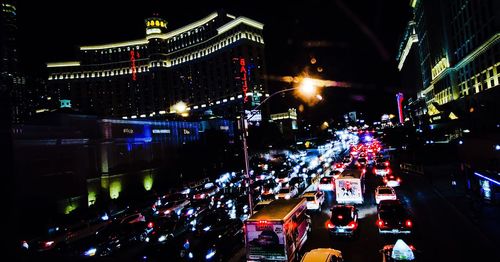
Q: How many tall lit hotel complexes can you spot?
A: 2